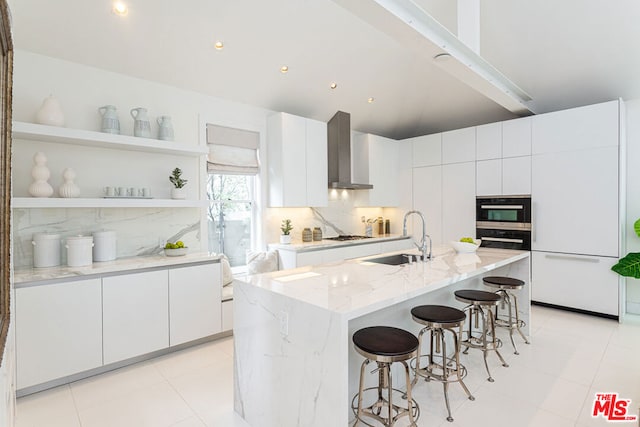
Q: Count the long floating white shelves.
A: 2